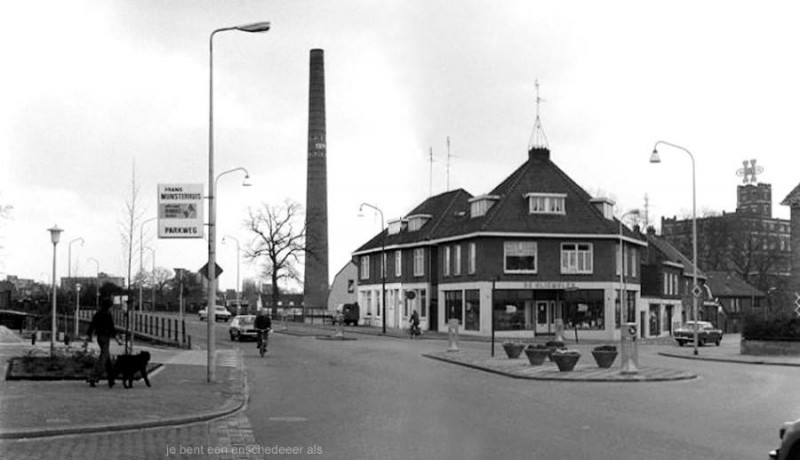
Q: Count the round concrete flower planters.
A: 5